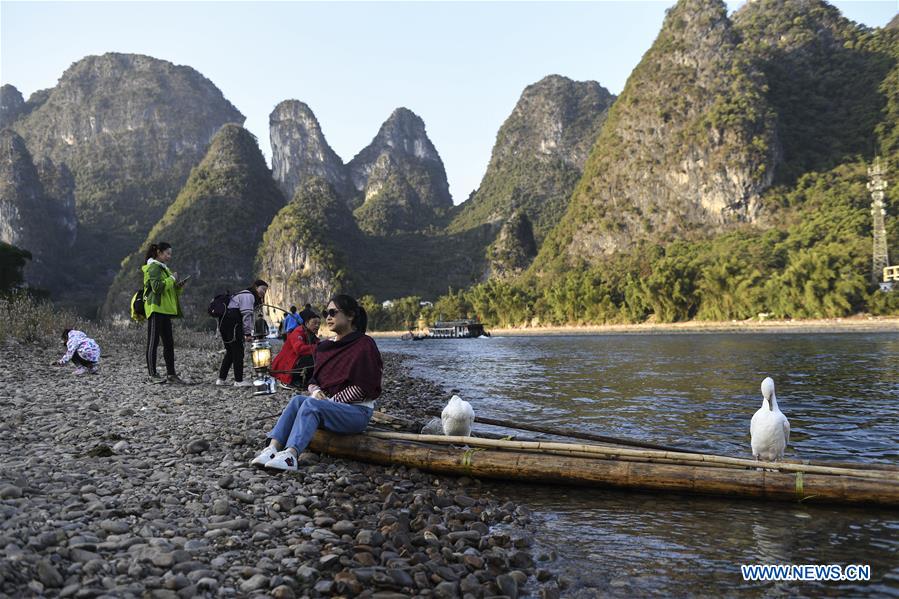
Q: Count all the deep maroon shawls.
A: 1